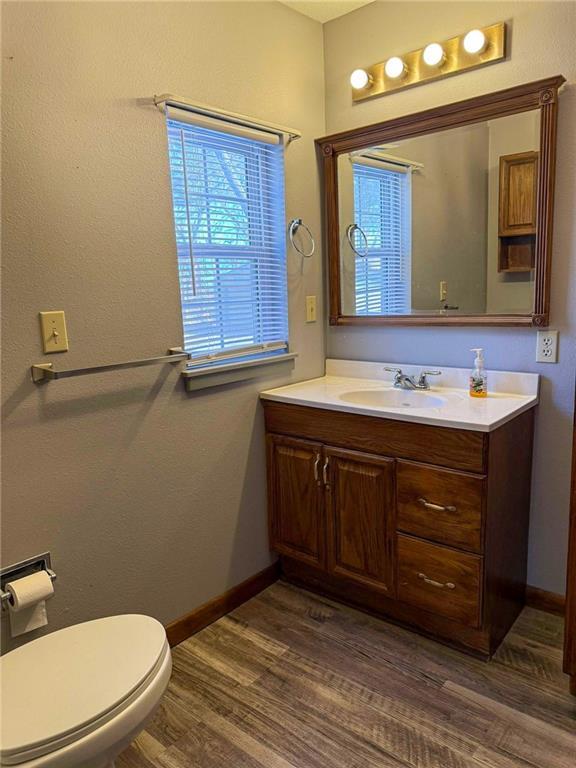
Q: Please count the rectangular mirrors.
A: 1